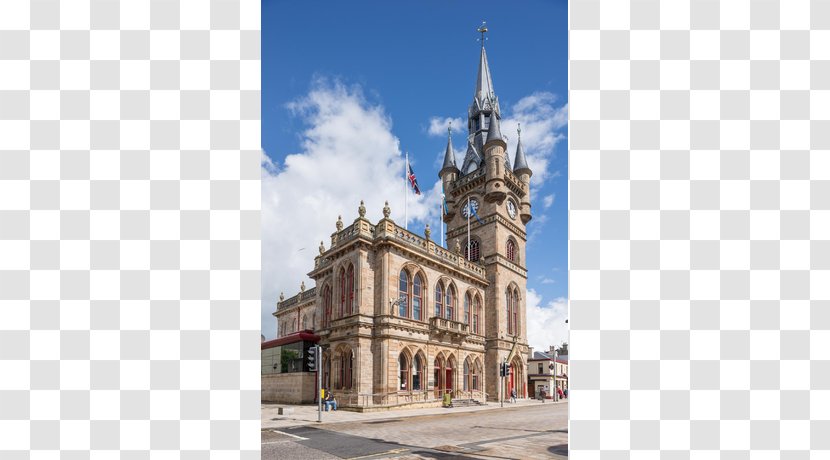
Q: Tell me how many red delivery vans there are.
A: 0